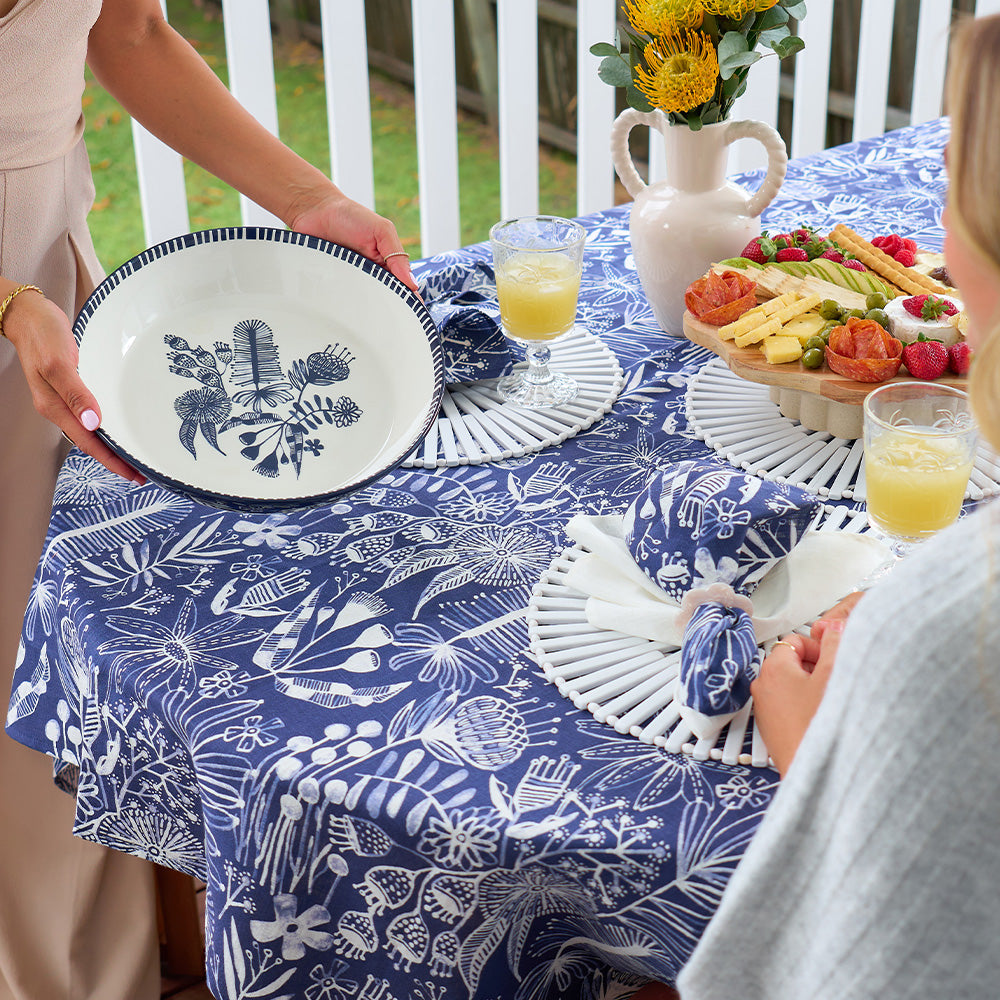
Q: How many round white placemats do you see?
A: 3